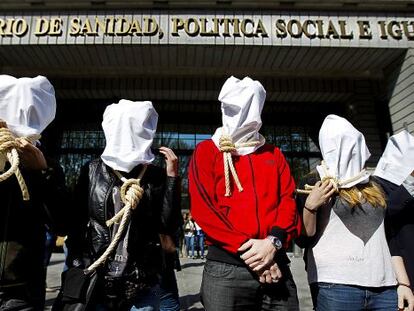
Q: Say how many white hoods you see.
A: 5